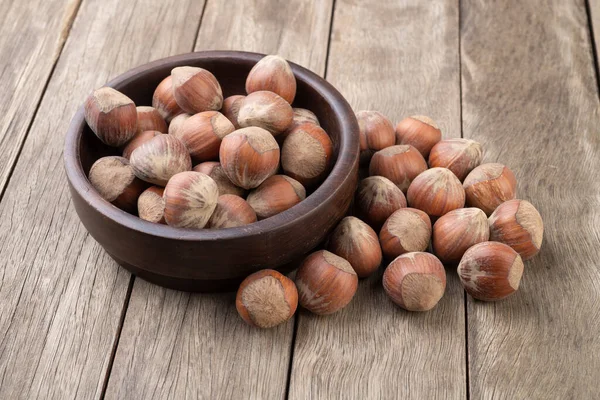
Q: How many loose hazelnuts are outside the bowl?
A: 15